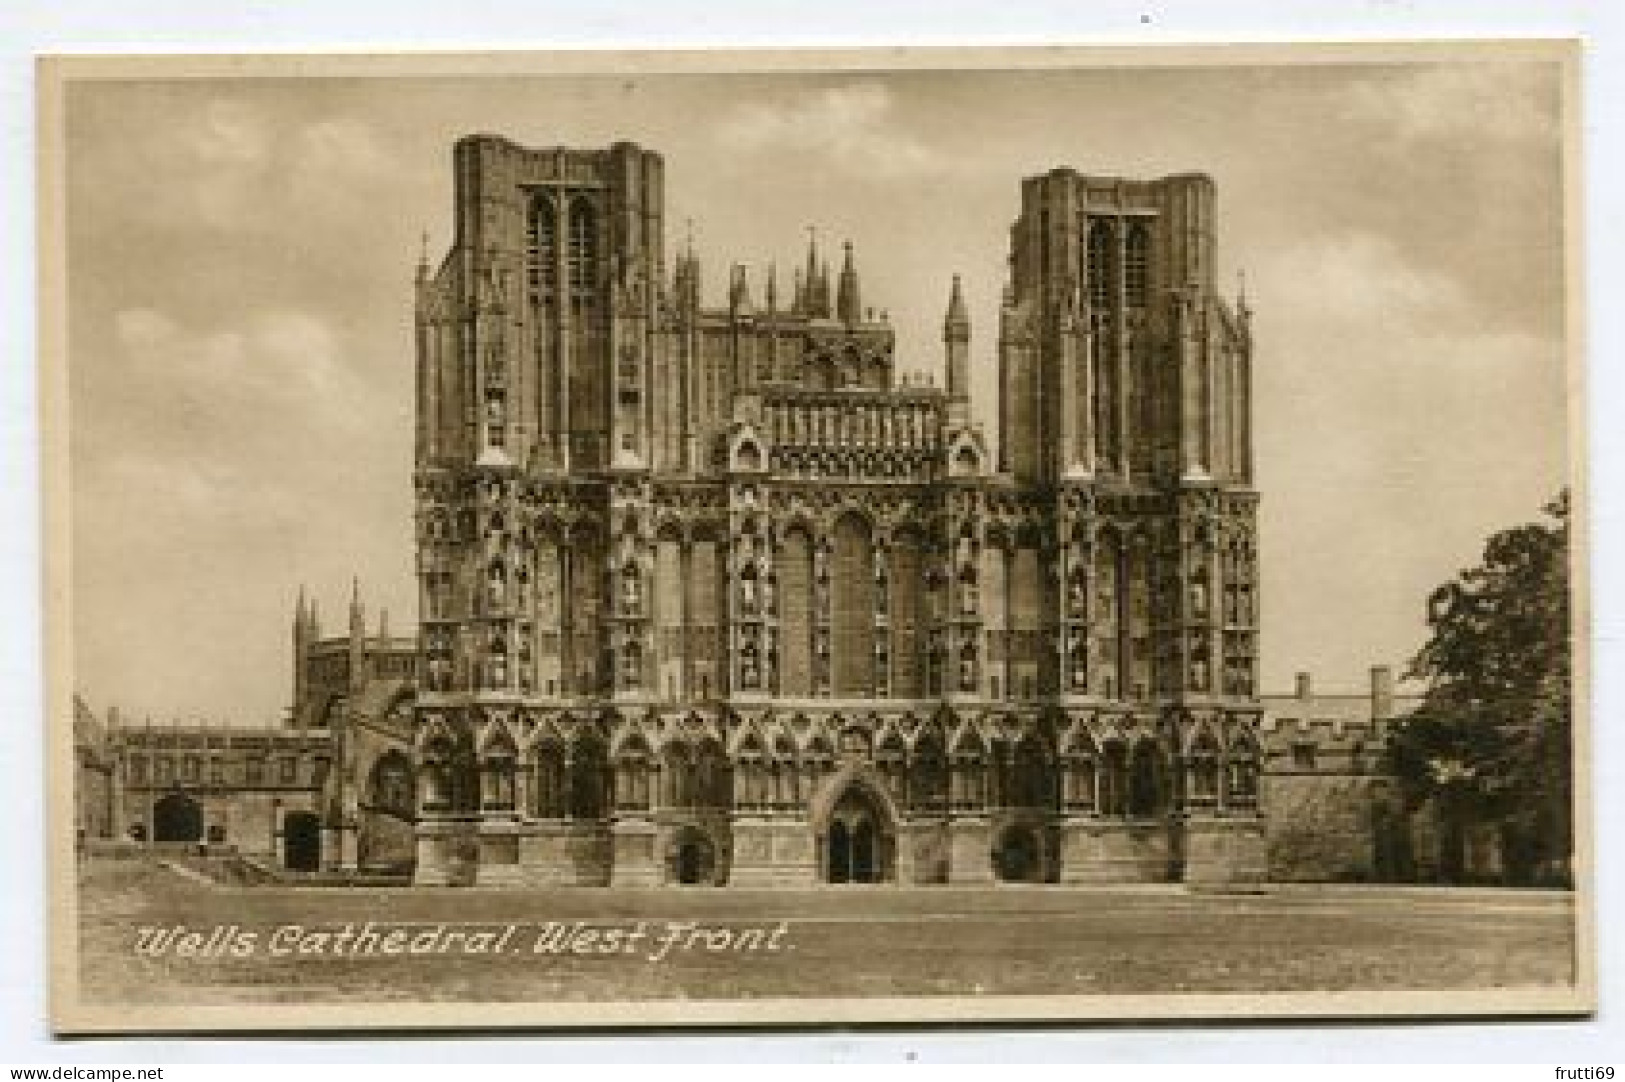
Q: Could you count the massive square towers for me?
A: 2